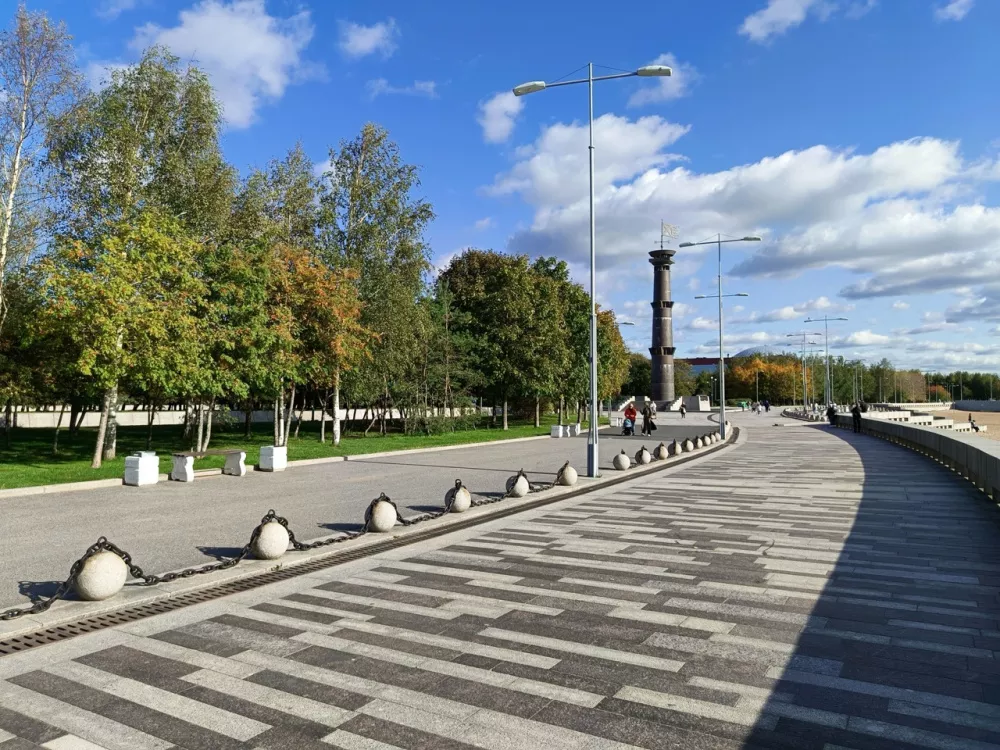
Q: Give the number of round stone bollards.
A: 15